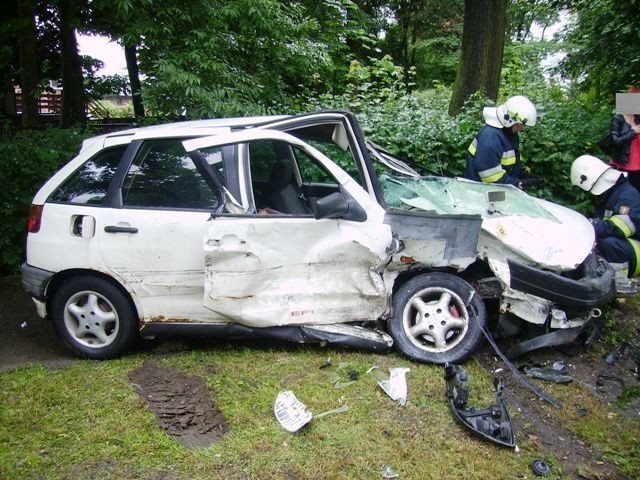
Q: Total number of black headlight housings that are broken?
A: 1